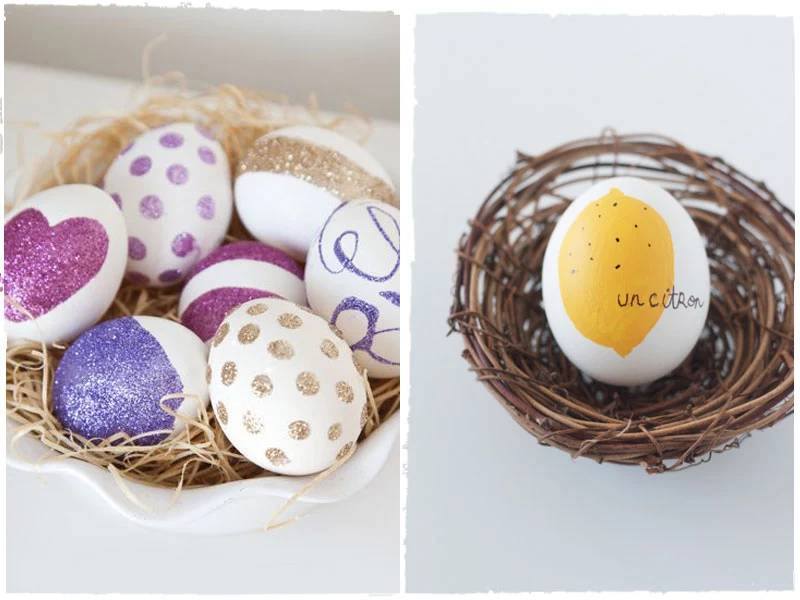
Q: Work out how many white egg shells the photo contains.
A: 8